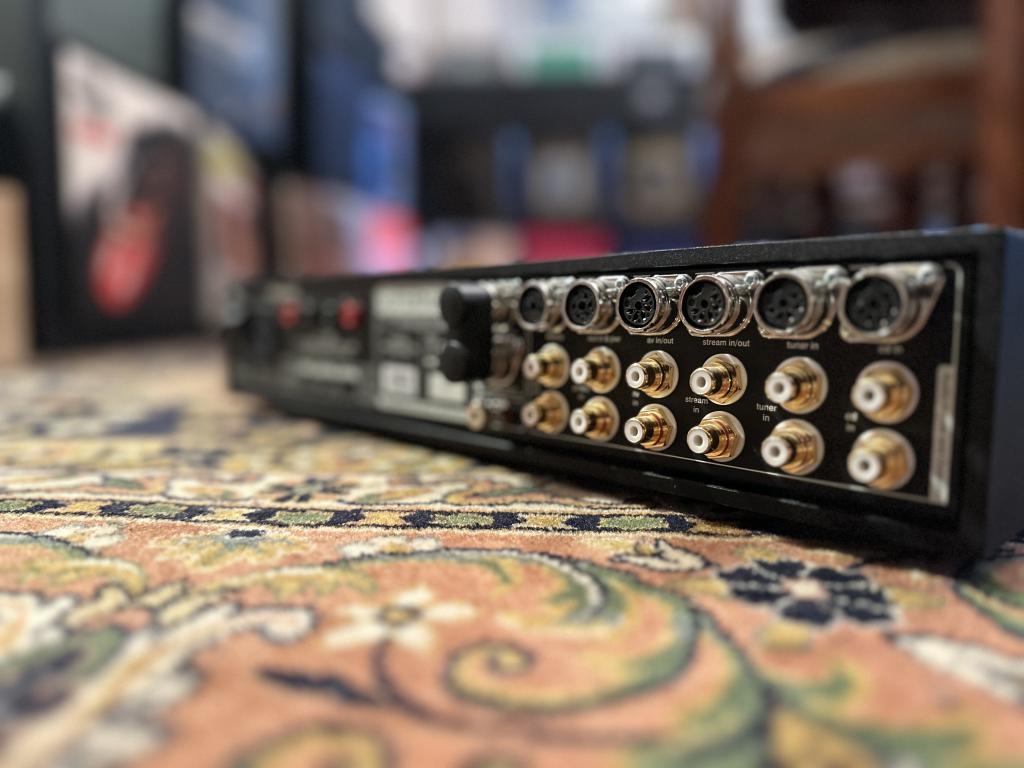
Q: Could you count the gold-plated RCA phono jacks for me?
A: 12